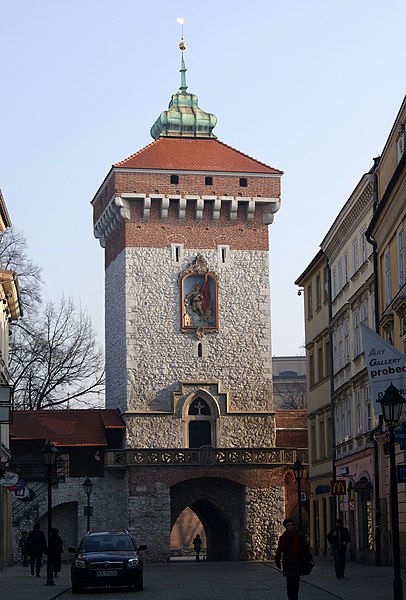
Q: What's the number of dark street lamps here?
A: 4